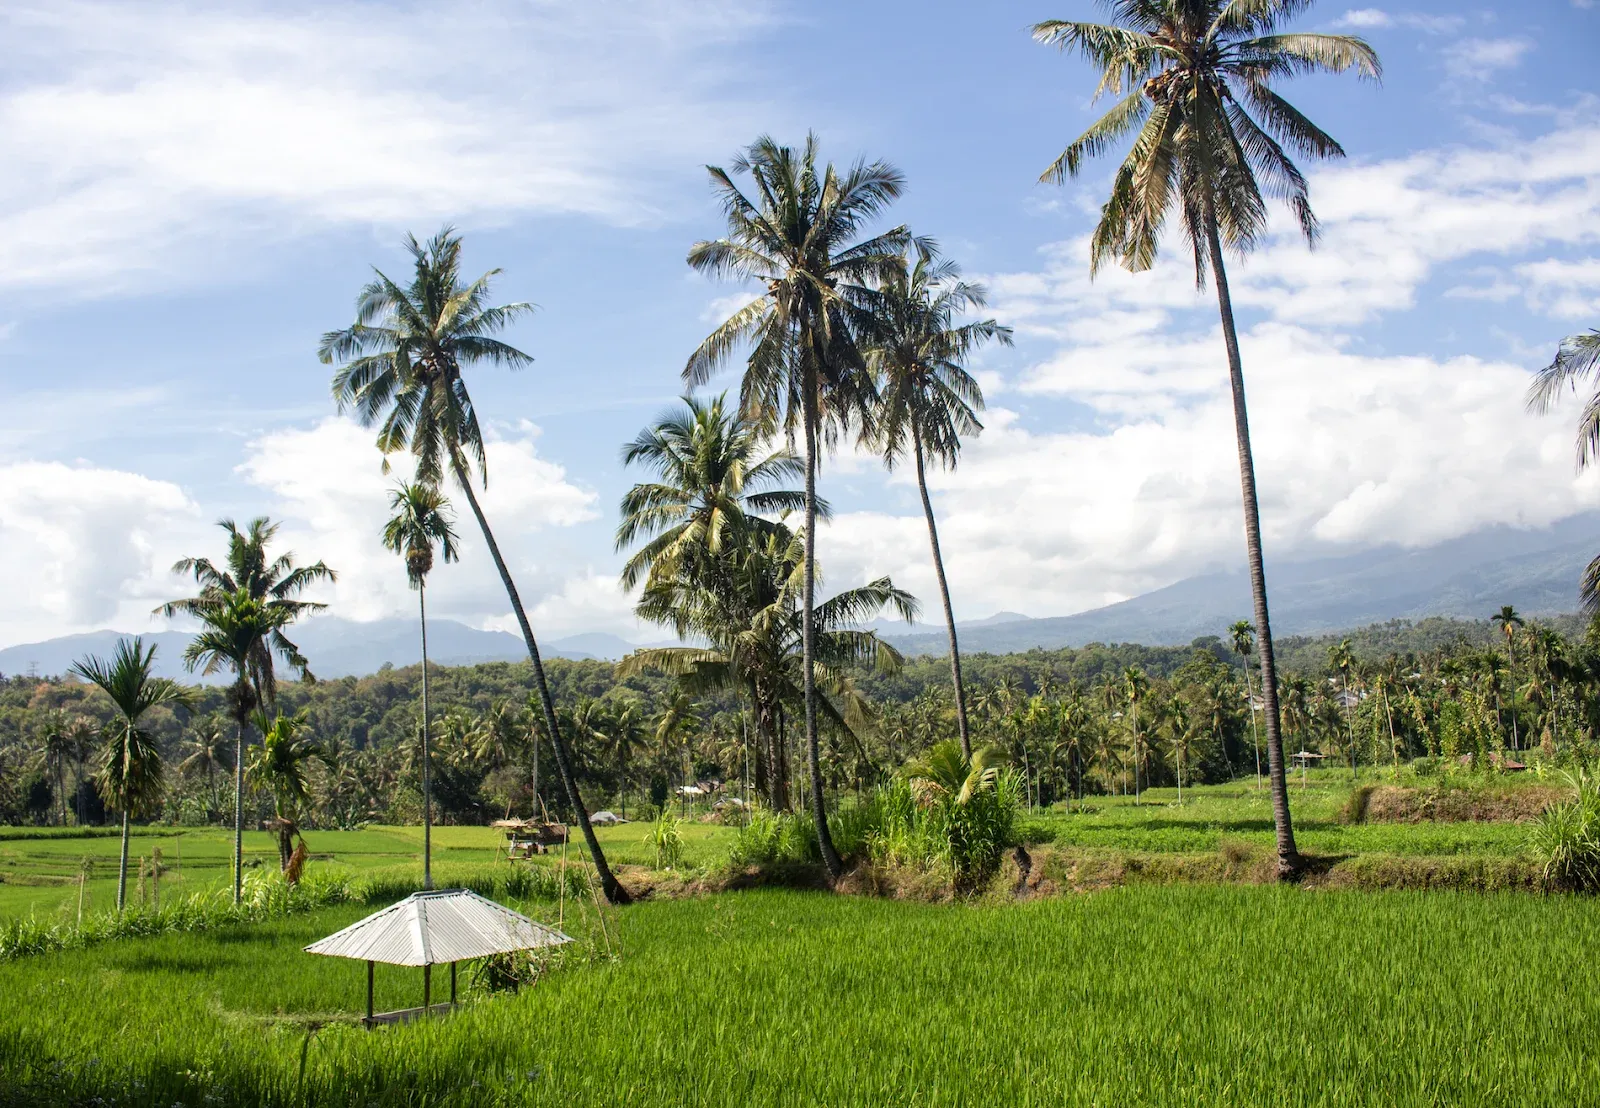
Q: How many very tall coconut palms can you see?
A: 4